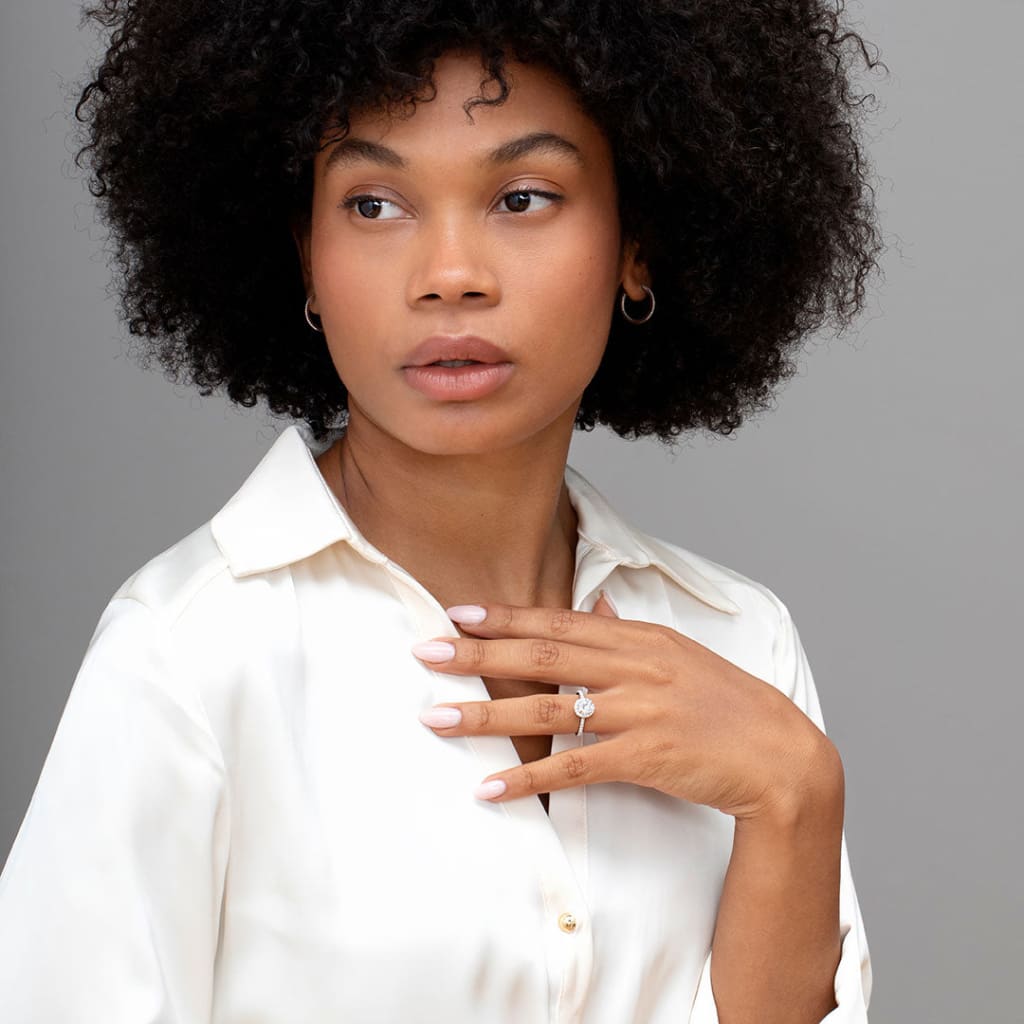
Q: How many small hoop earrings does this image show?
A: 2